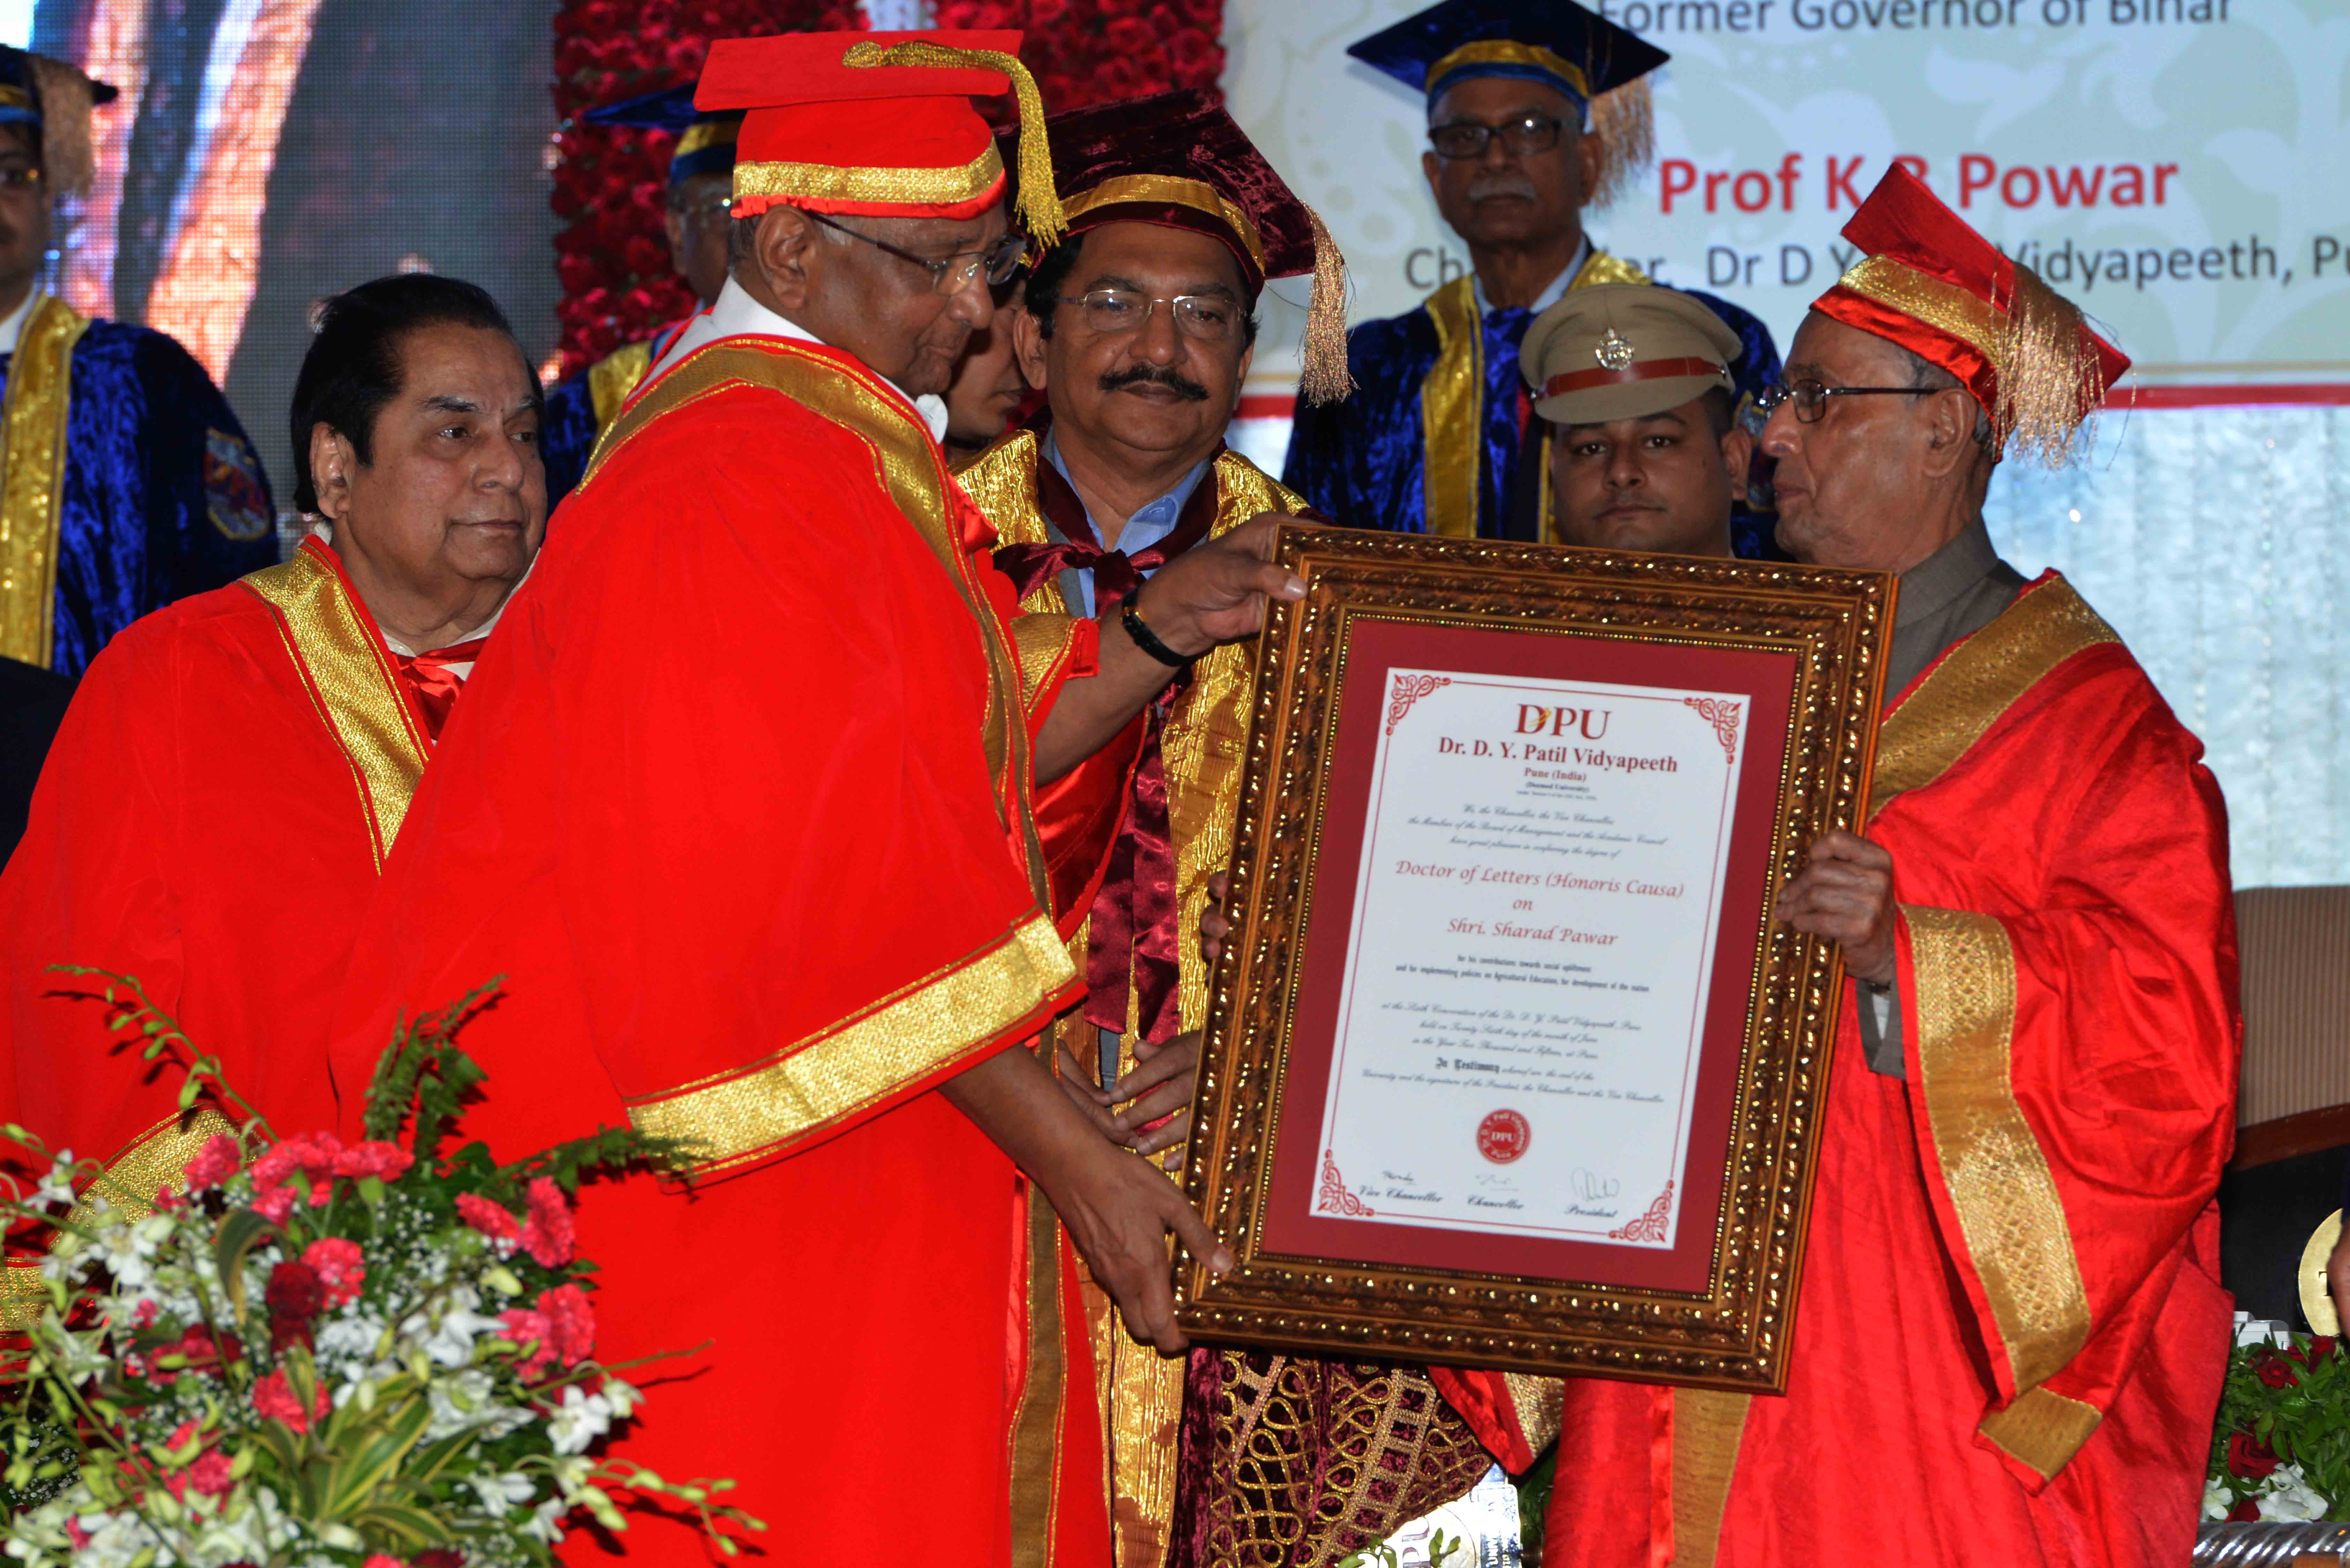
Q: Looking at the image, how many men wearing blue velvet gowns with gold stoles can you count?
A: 3